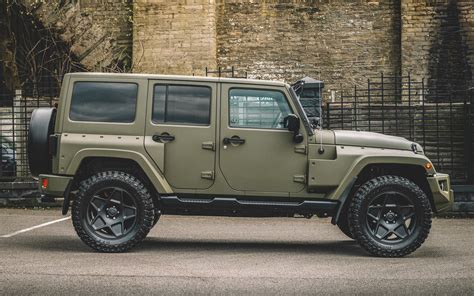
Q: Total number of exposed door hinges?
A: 4